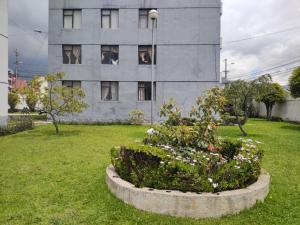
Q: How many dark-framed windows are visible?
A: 9